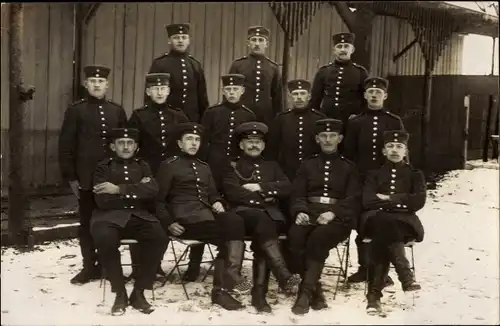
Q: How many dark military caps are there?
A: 13